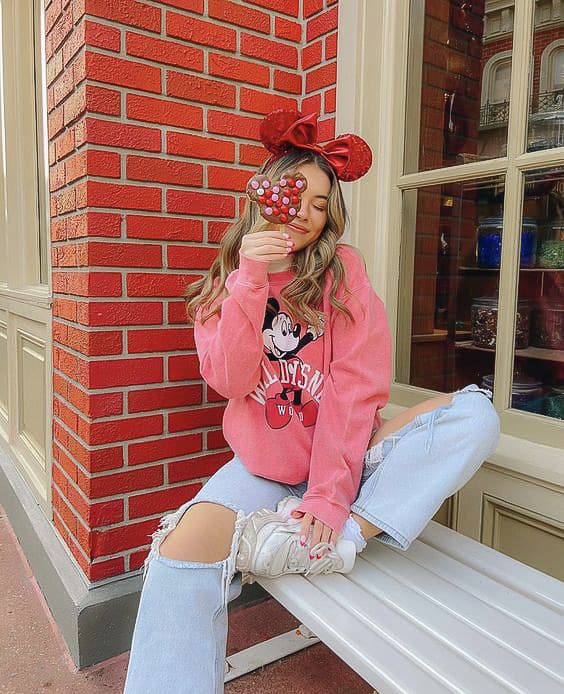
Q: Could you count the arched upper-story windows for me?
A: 2